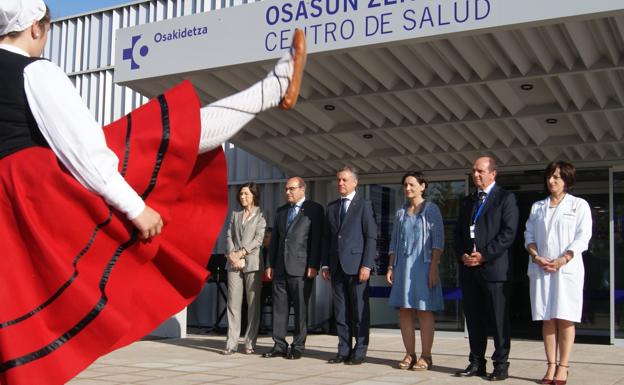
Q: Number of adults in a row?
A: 6